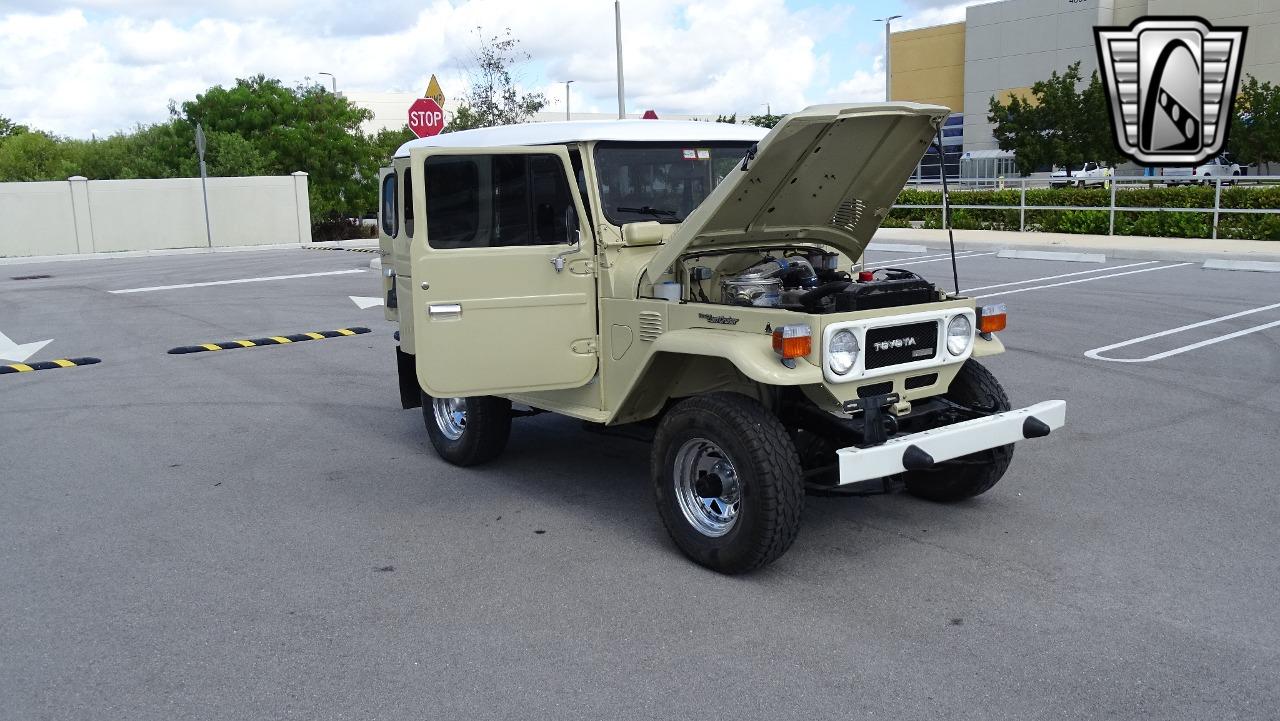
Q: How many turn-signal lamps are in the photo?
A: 2